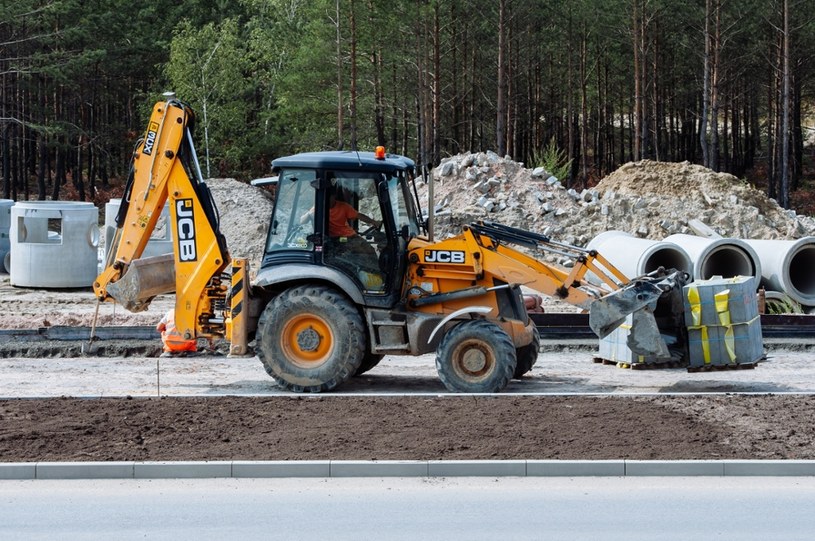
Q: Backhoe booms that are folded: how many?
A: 1